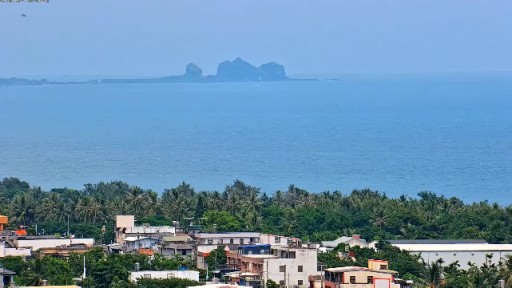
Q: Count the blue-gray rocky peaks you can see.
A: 3